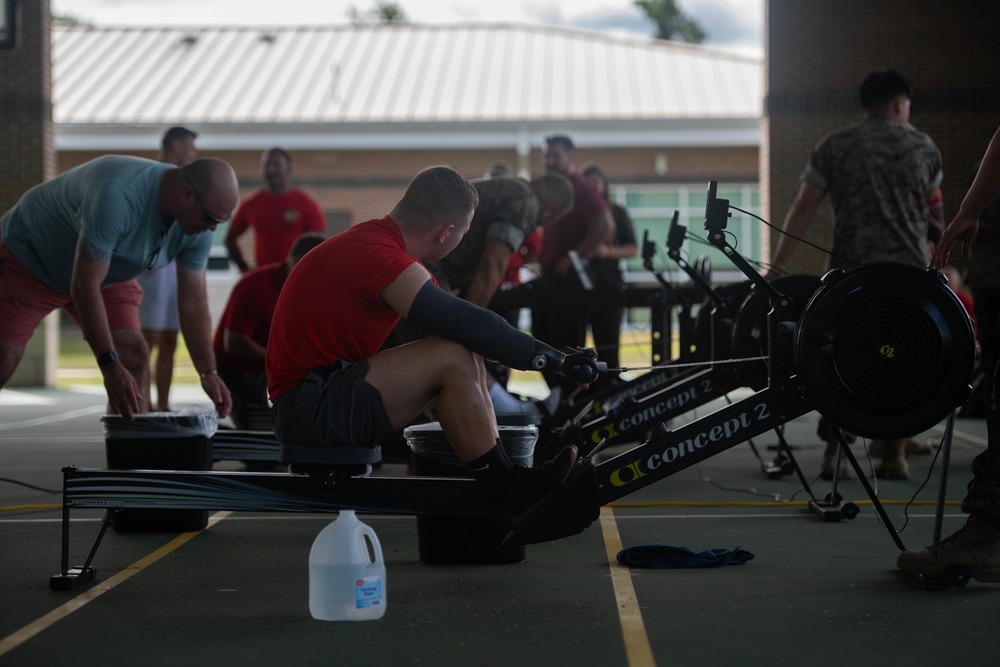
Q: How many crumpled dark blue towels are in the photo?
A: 1